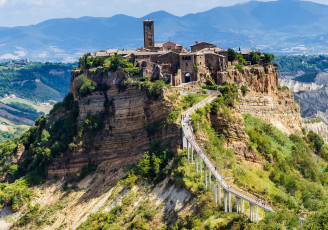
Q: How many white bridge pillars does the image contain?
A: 14